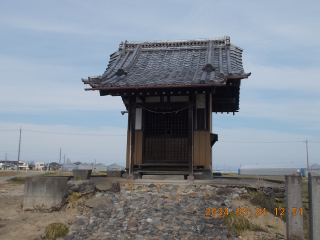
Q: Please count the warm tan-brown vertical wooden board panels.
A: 2